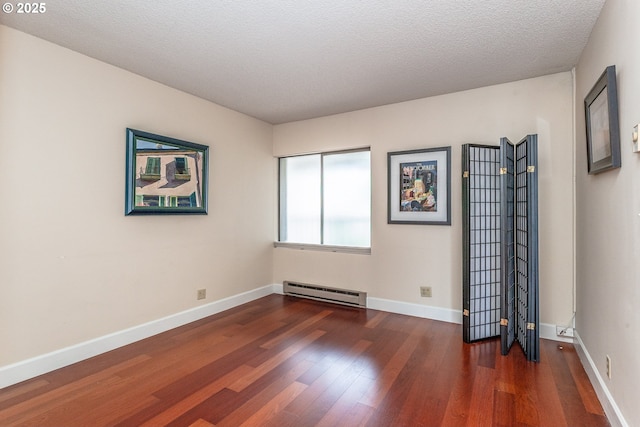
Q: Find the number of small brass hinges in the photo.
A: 6